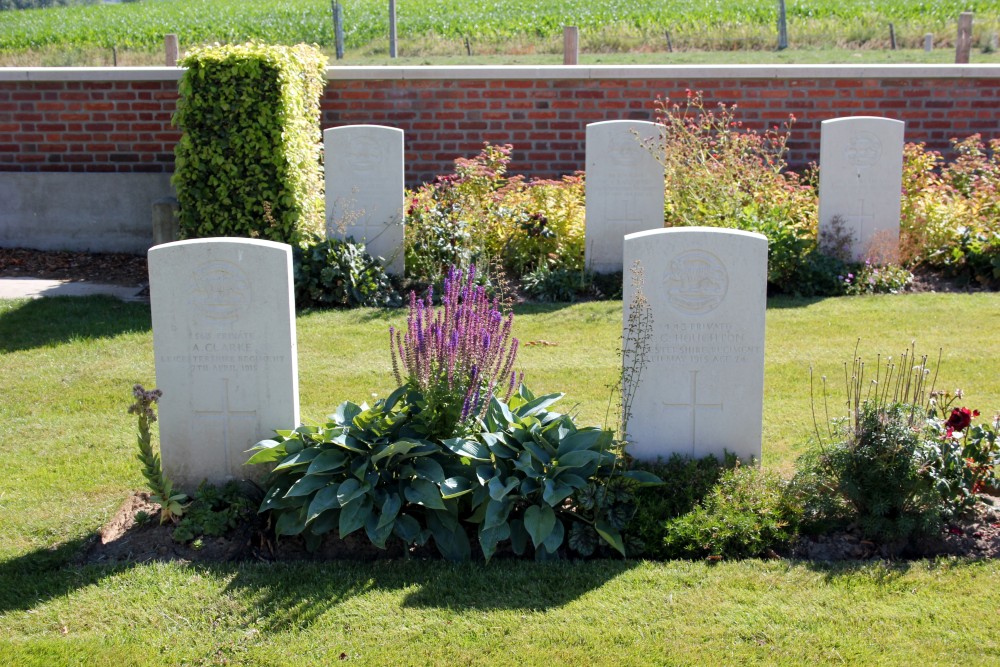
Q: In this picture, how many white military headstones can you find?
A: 5